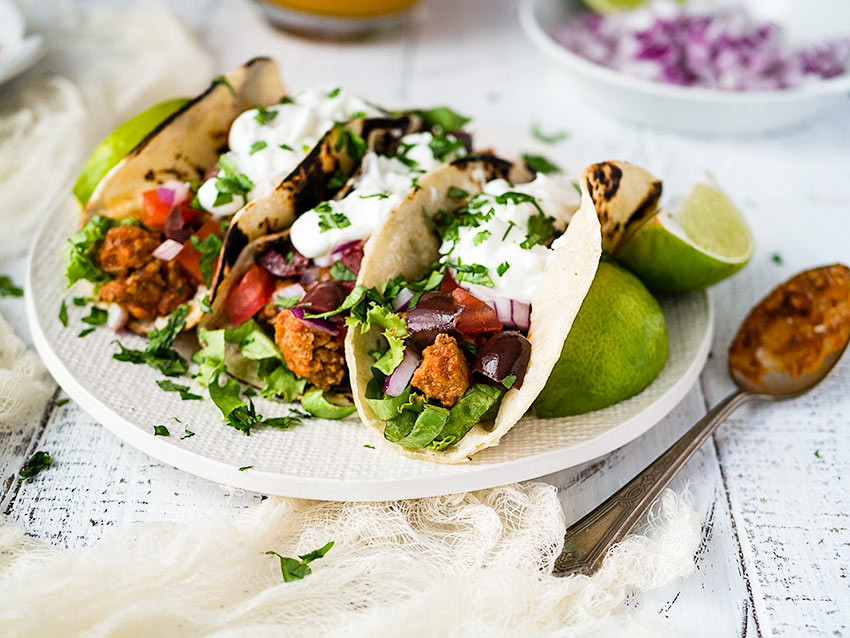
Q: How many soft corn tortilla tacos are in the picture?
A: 3